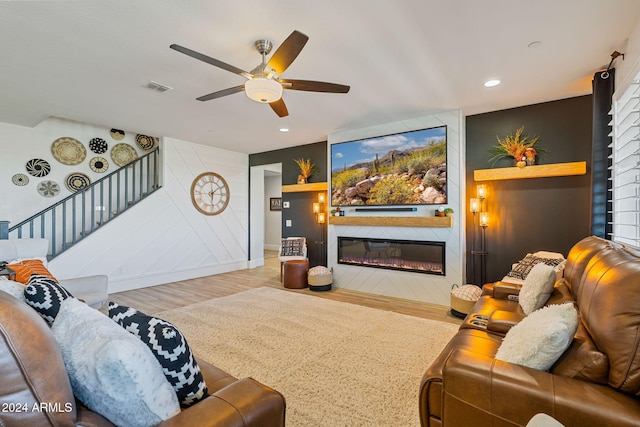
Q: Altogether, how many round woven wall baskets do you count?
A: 10